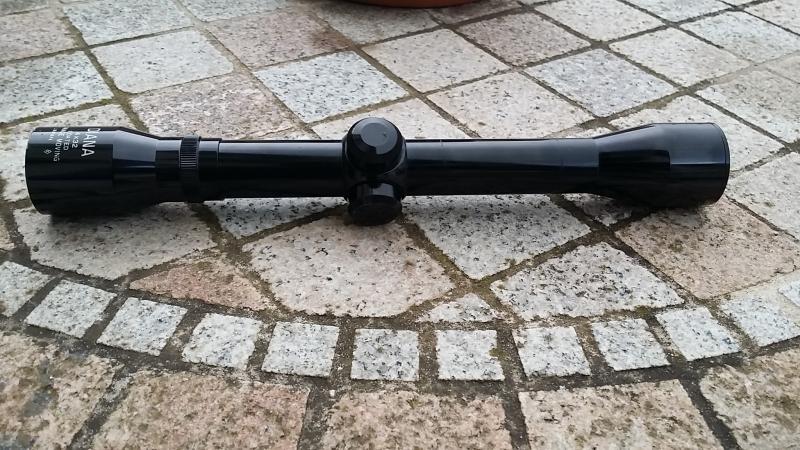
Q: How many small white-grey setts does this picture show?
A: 12